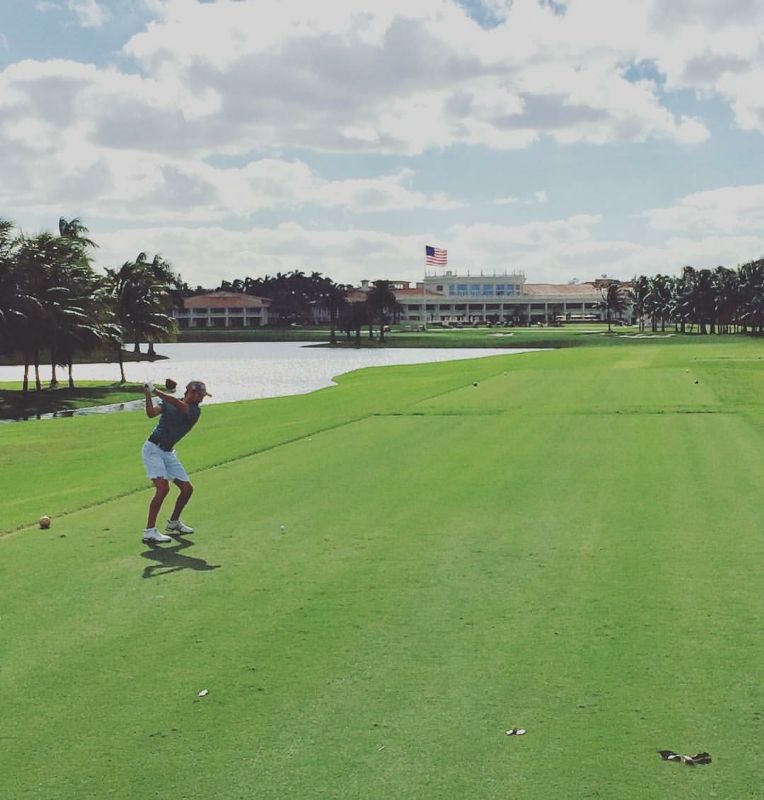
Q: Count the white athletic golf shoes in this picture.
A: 2